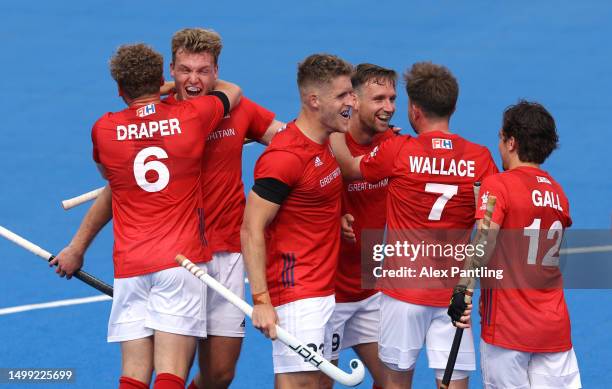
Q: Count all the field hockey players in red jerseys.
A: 6